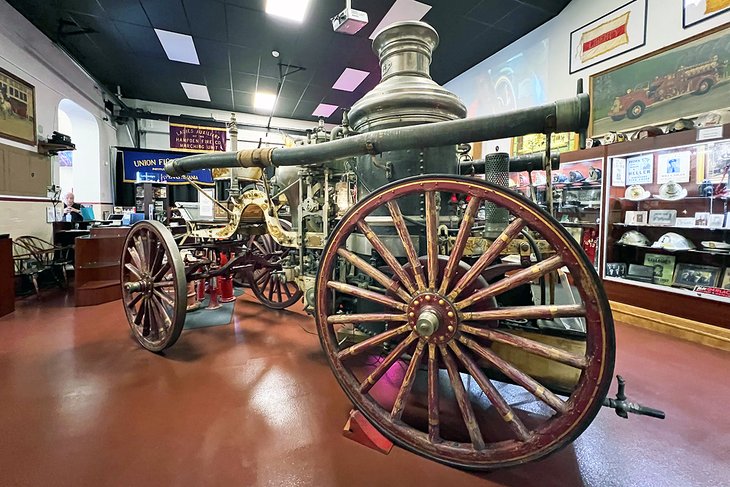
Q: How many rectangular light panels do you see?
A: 7